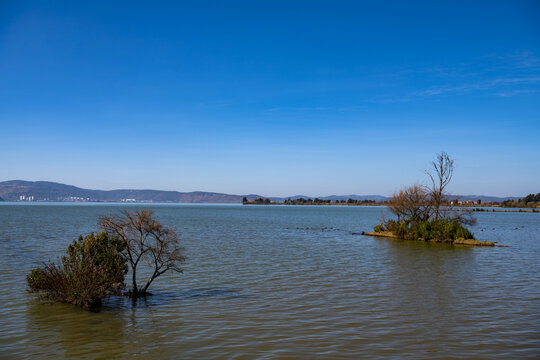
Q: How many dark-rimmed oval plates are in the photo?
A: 0